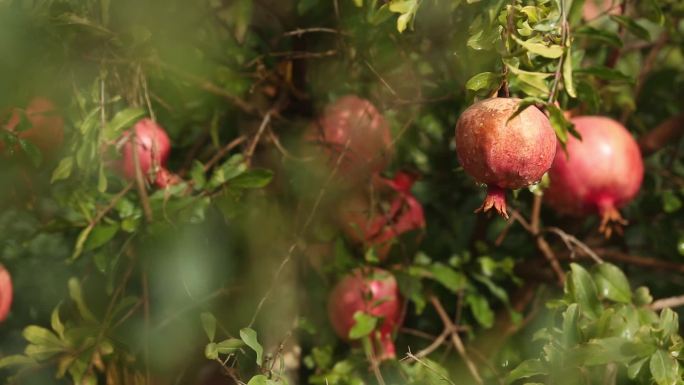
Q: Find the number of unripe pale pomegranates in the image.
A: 0